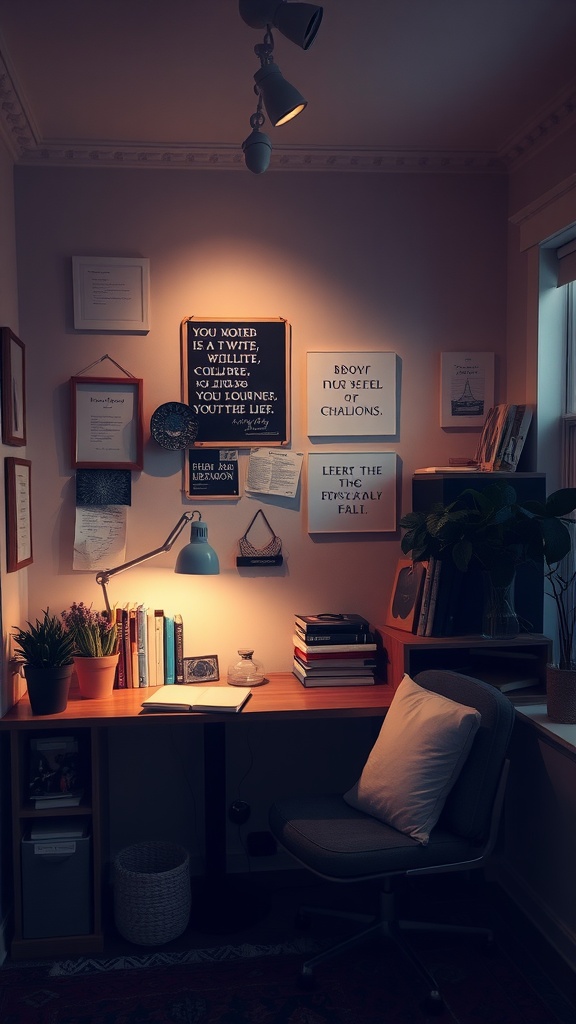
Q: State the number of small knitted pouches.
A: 1